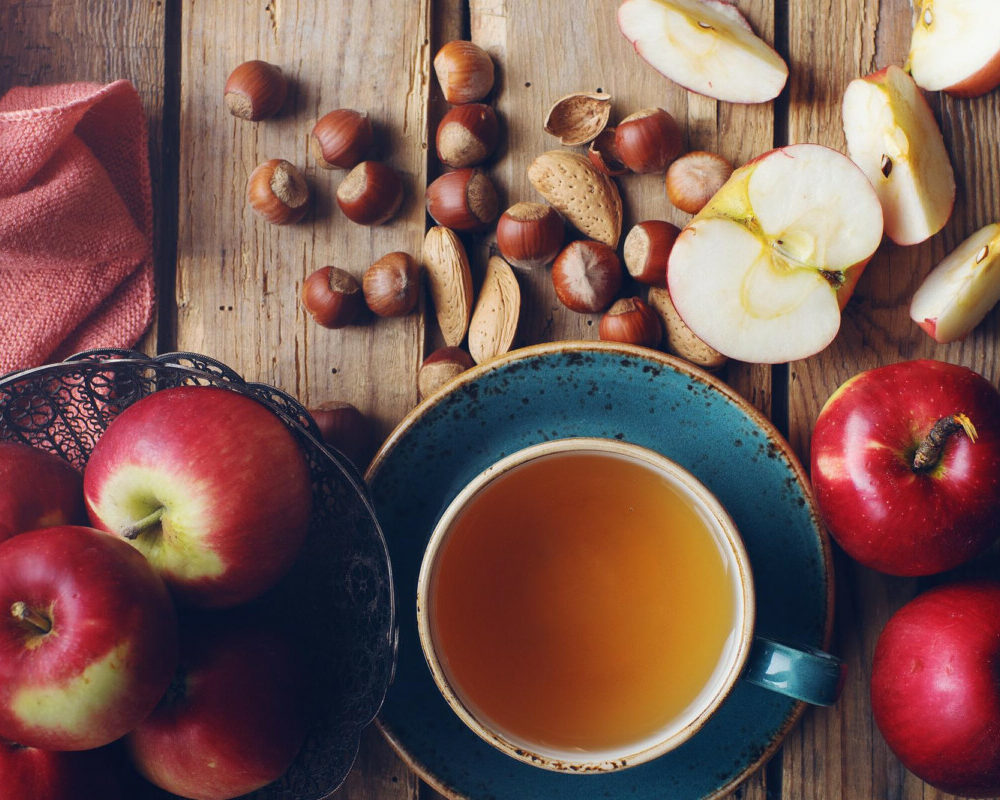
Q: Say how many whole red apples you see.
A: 7